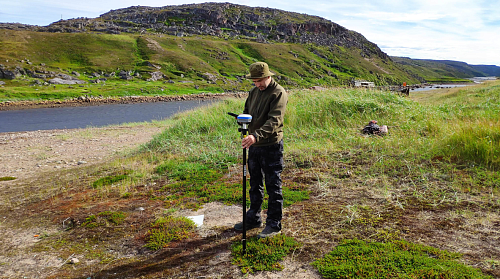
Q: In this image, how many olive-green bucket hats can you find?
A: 1